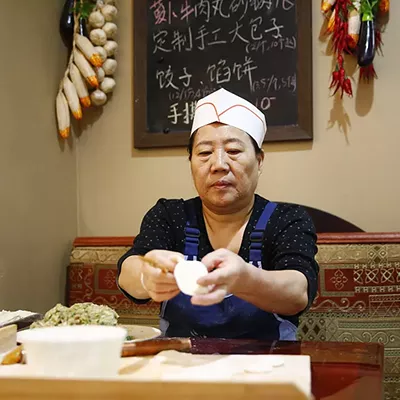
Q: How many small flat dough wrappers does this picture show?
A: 3